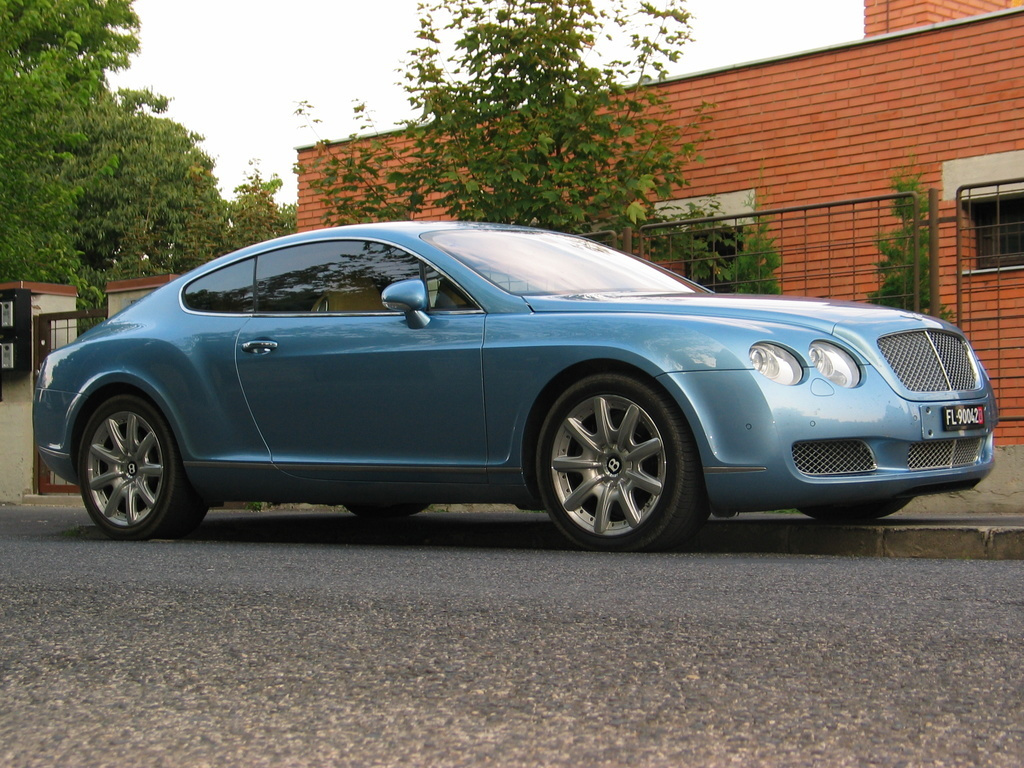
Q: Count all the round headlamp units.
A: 2